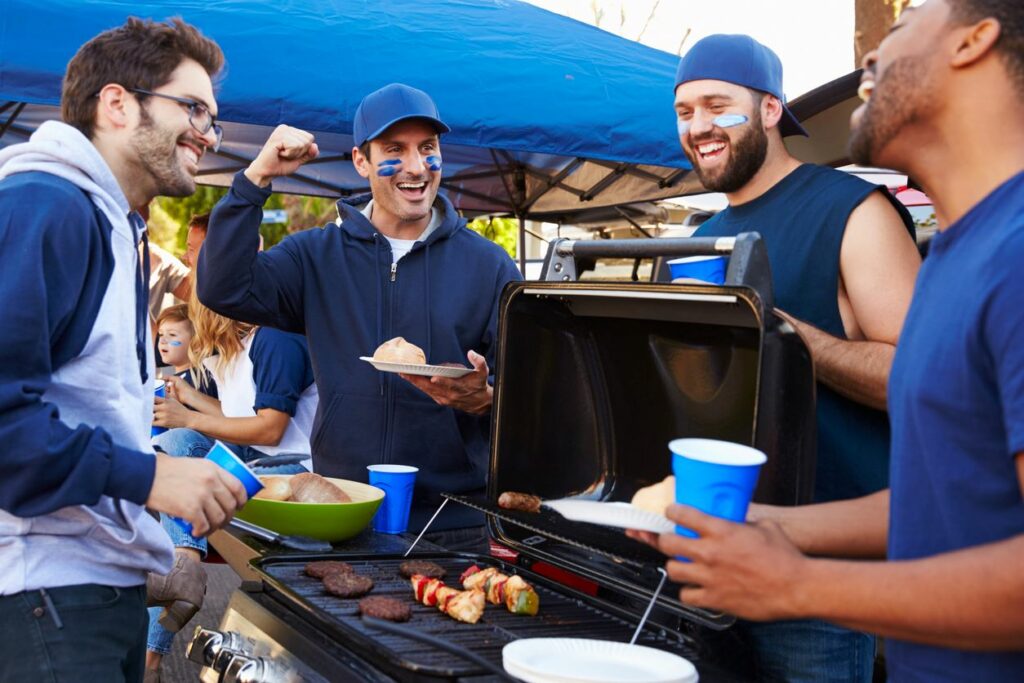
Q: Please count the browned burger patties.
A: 4